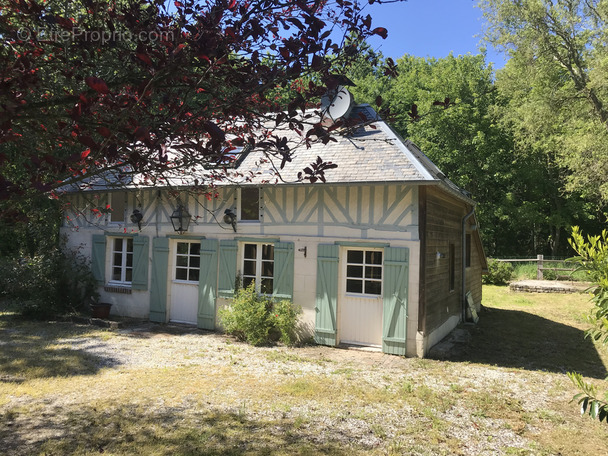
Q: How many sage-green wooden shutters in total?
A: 8